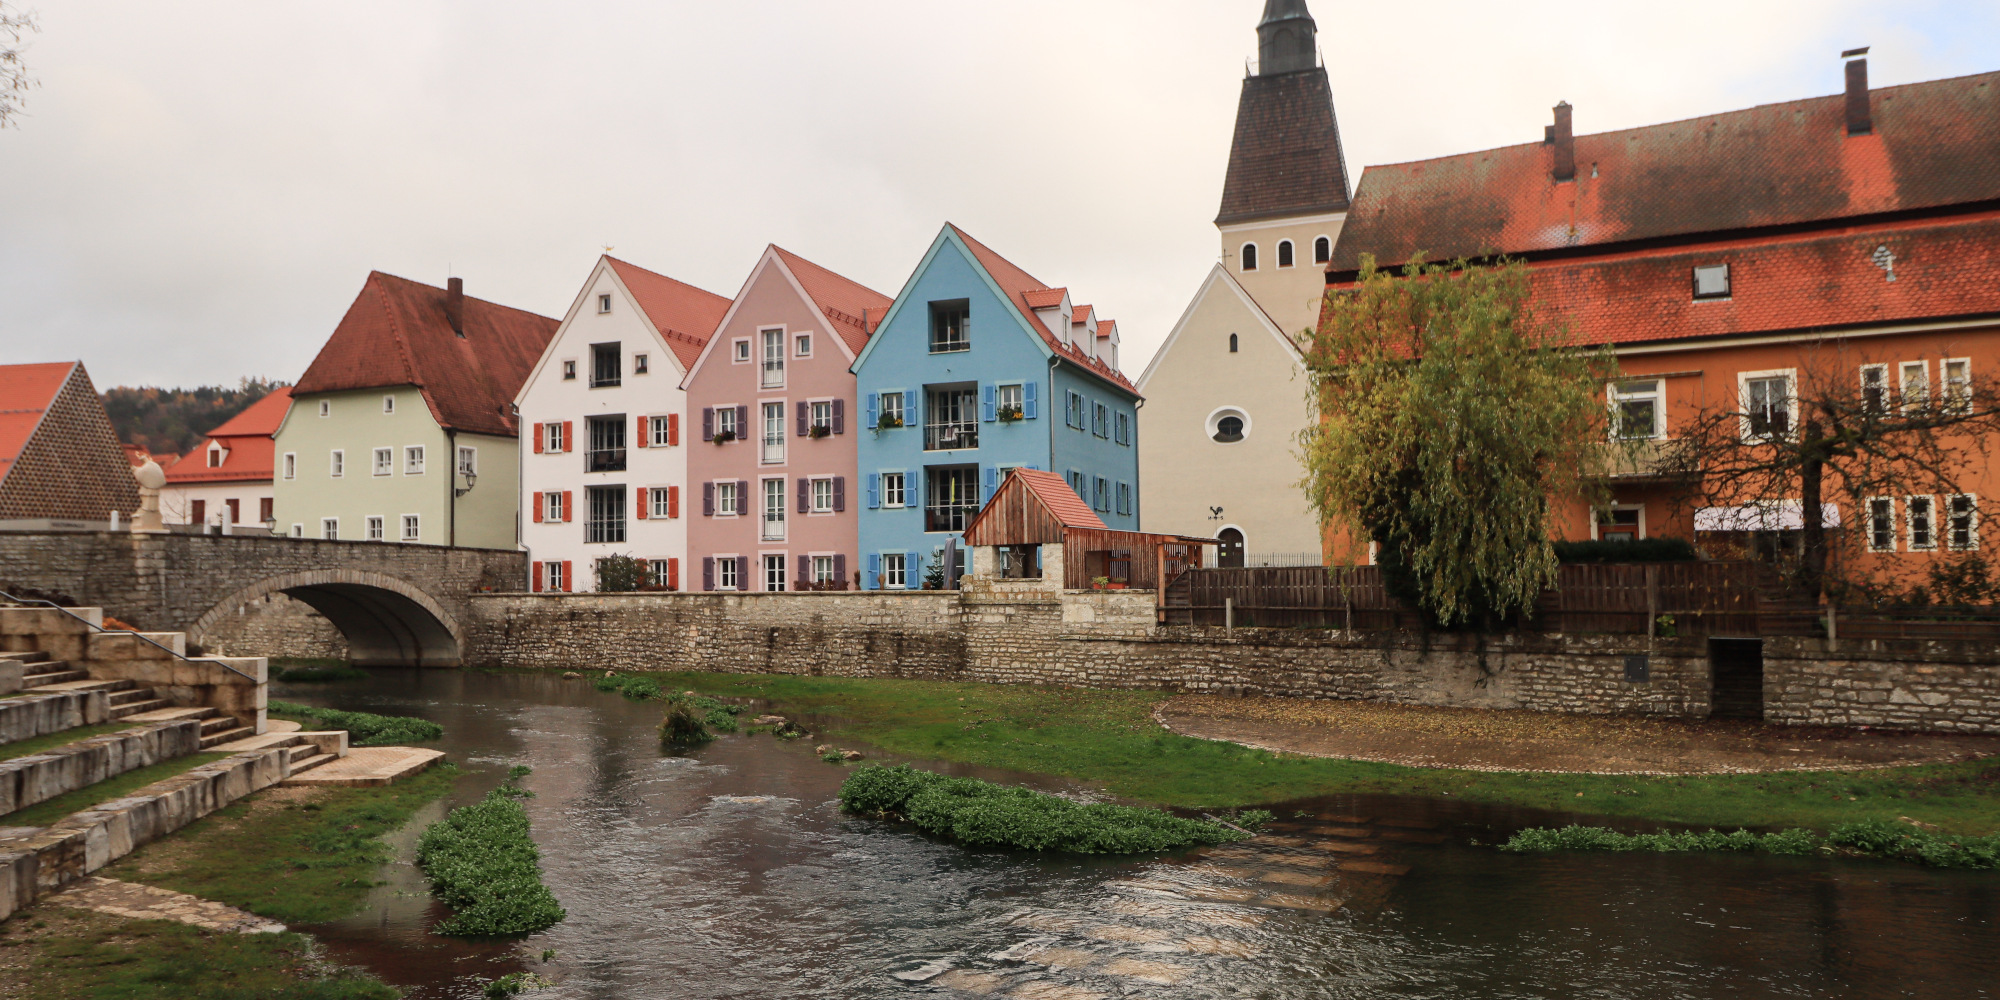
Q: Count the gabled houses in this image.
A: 3